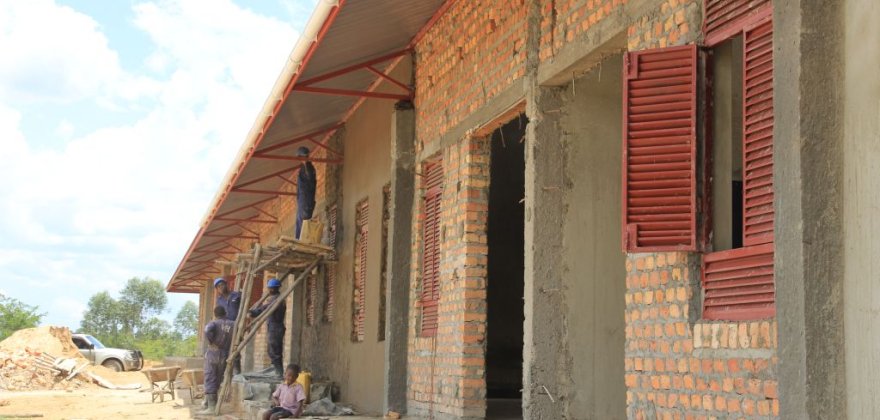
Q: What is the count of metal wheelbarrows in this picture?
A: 2